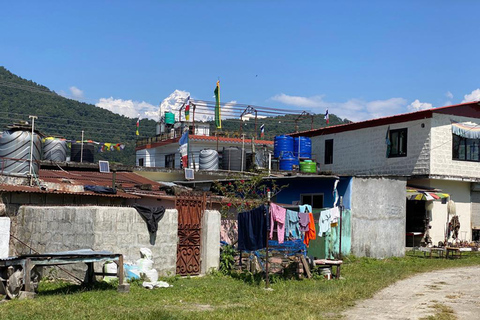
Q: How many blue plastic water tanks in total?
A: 3